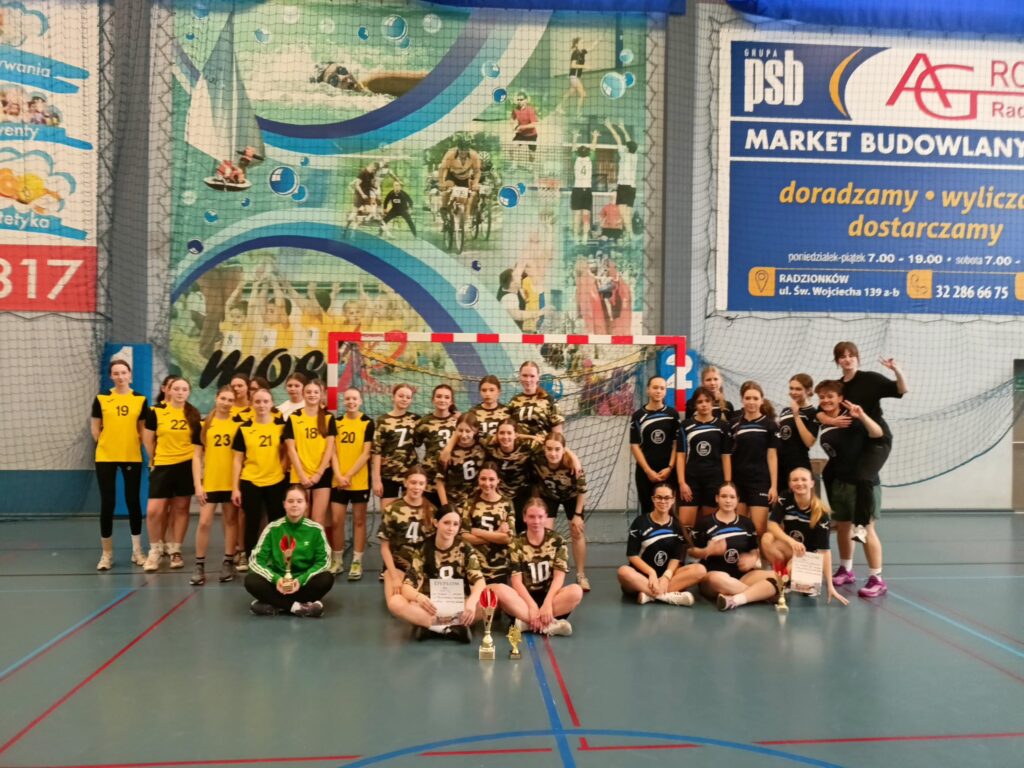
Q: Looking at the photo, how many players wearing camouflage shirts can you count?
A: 11